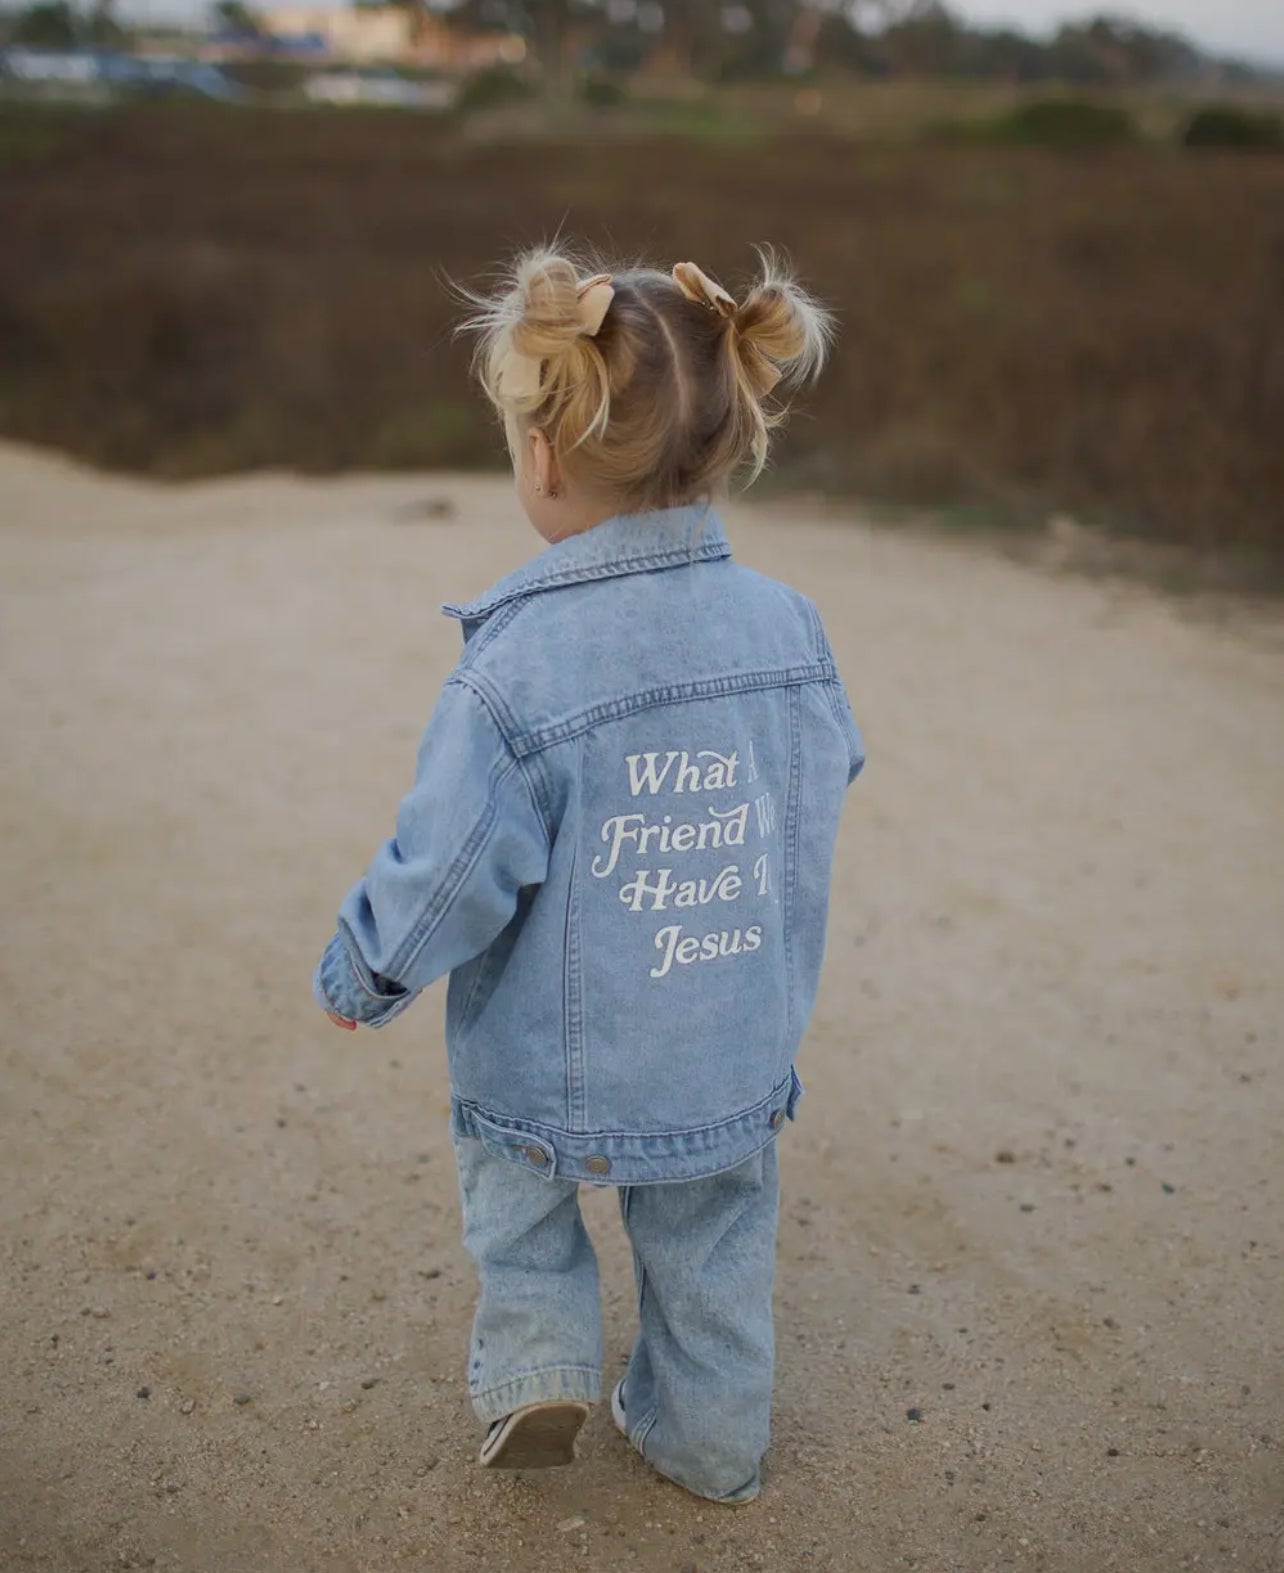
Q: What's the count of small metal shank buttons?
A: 3